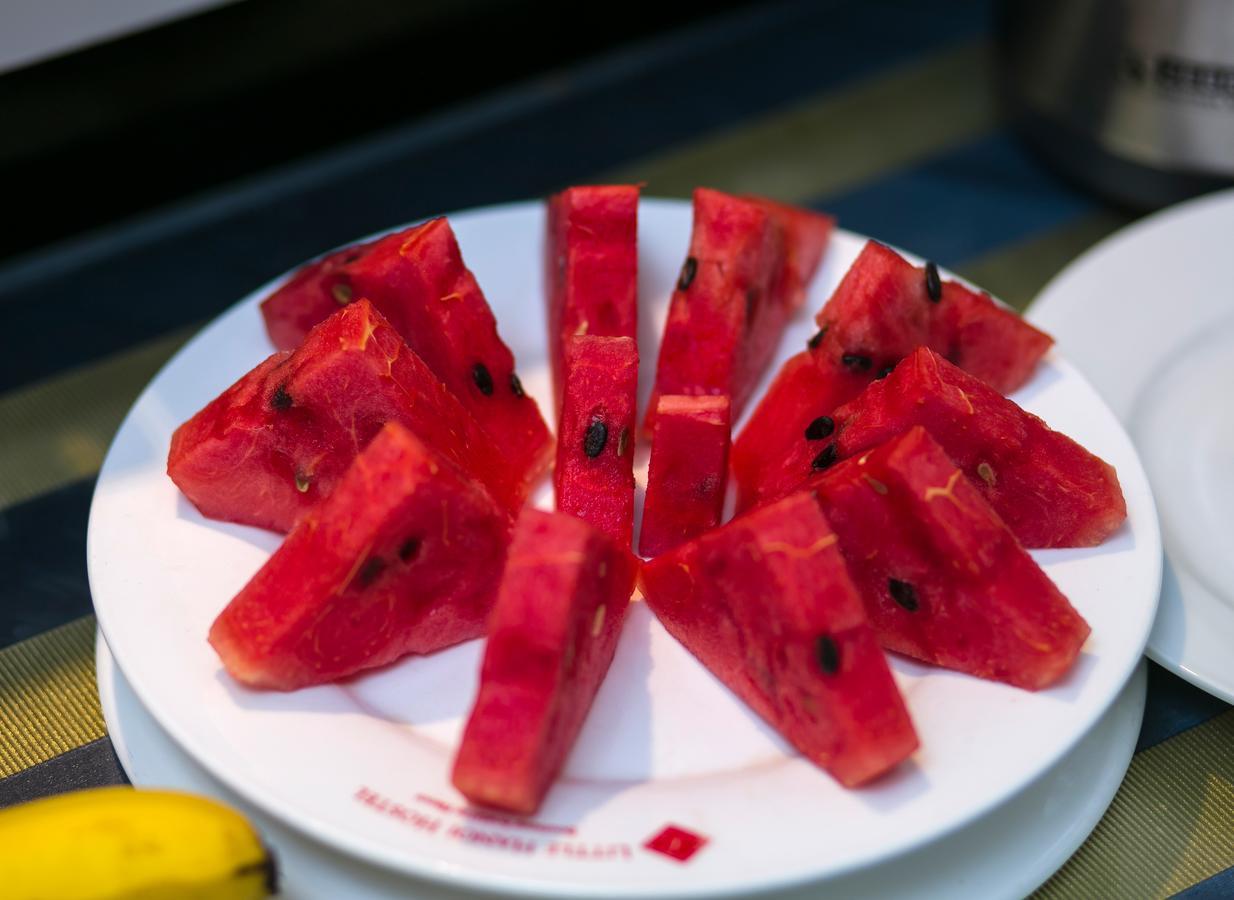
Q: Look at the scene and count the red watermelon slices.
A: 12